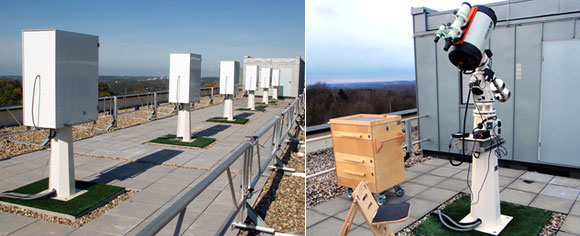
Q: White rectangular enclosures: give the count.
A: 6